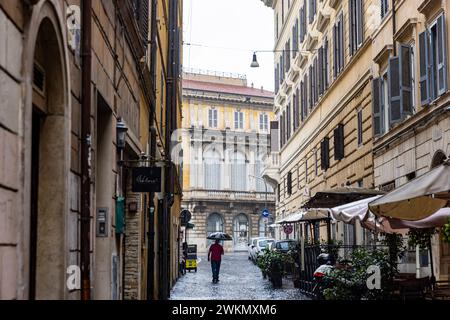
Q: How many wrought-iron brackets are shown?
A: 1